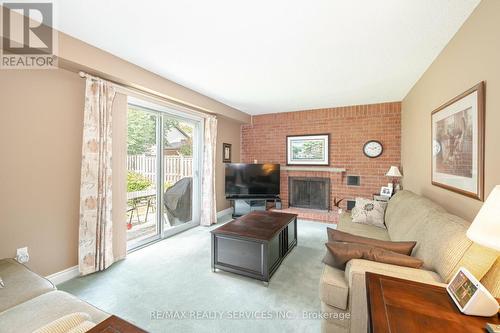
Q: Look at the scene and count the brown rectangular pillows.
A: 2